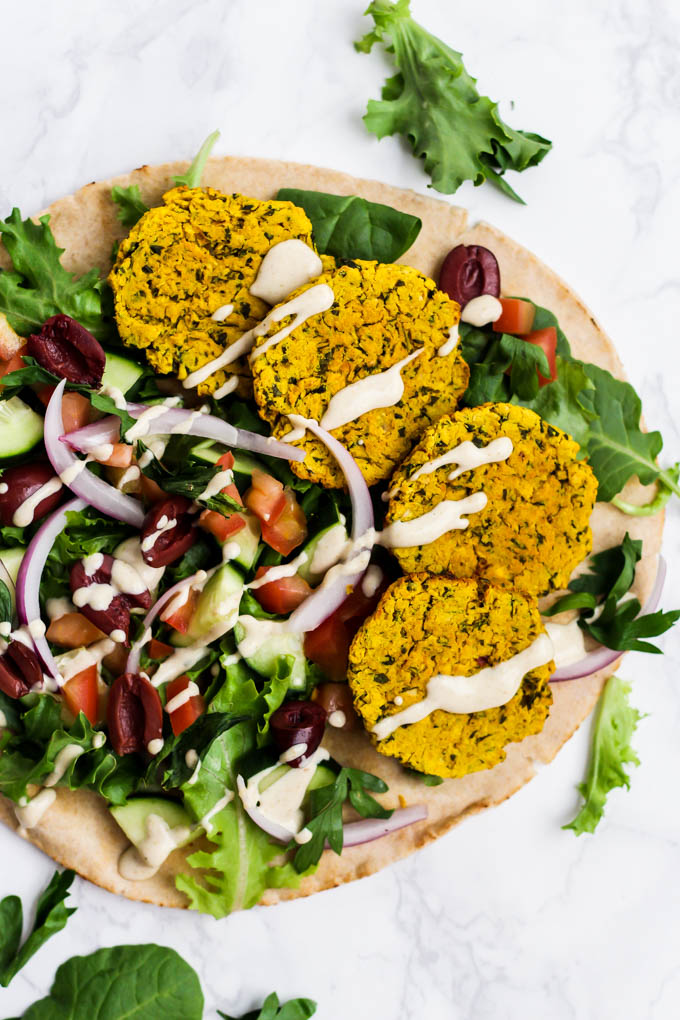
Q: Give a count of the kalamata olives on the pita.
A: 8